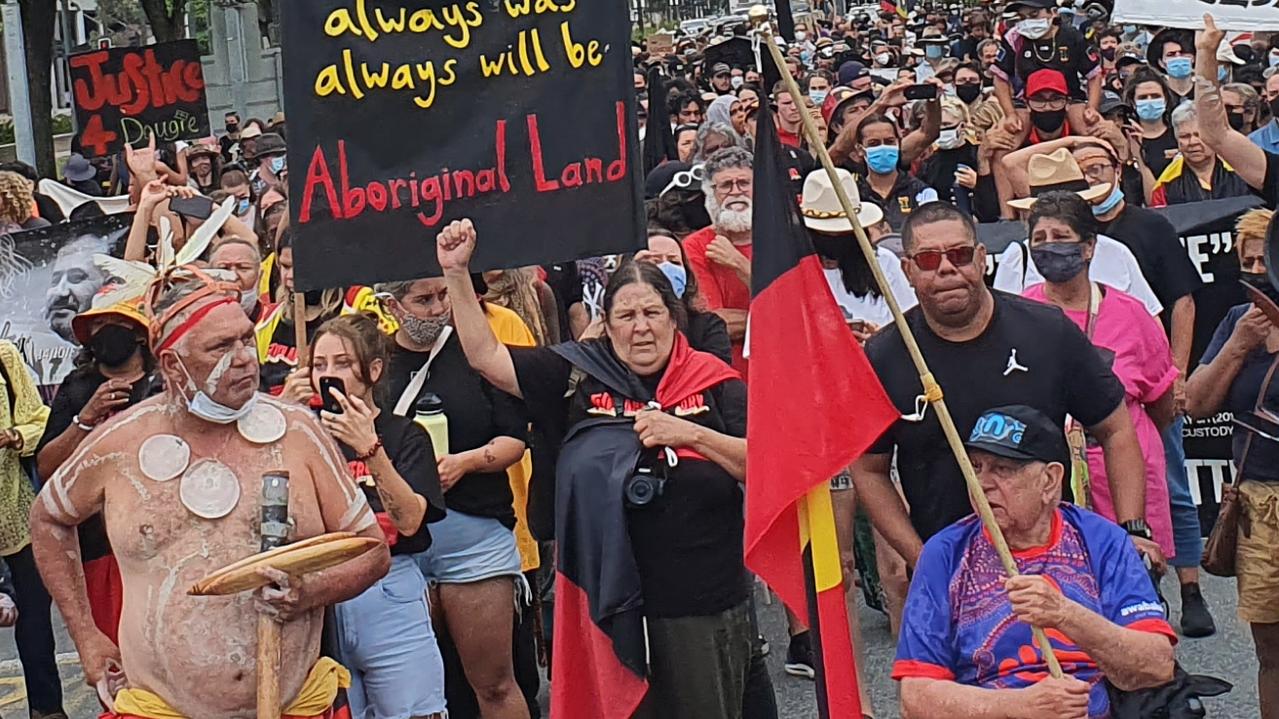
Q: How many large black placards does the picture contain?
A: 2